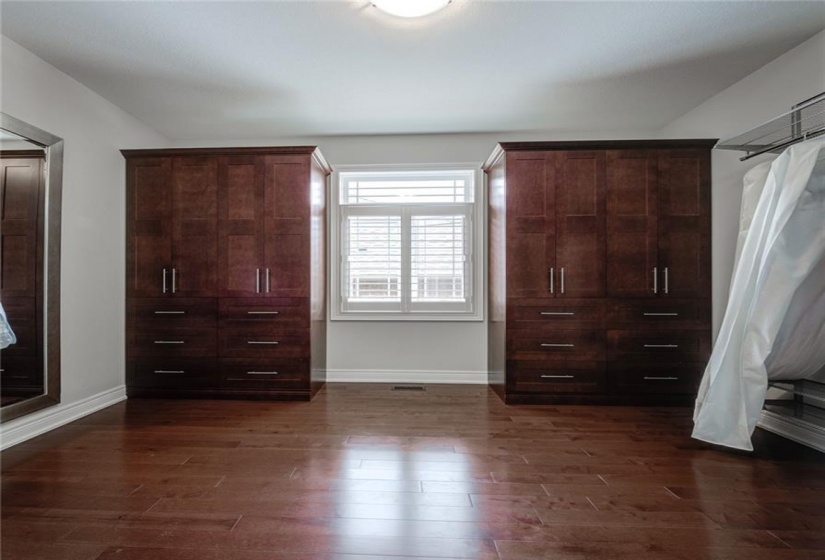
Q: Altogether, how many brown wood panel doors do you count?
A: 8